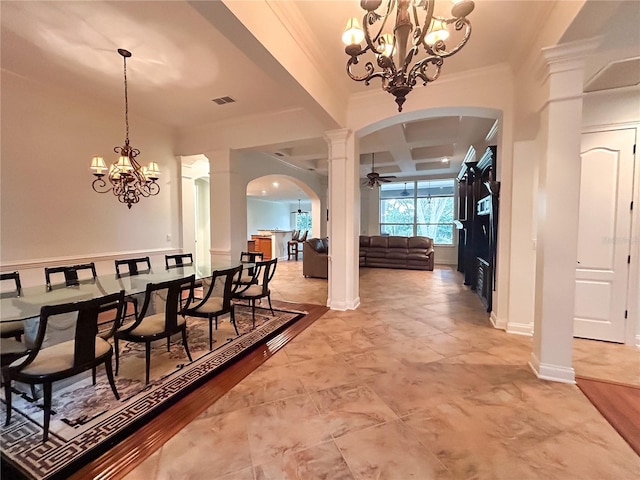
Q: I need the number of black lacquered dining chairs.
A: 10